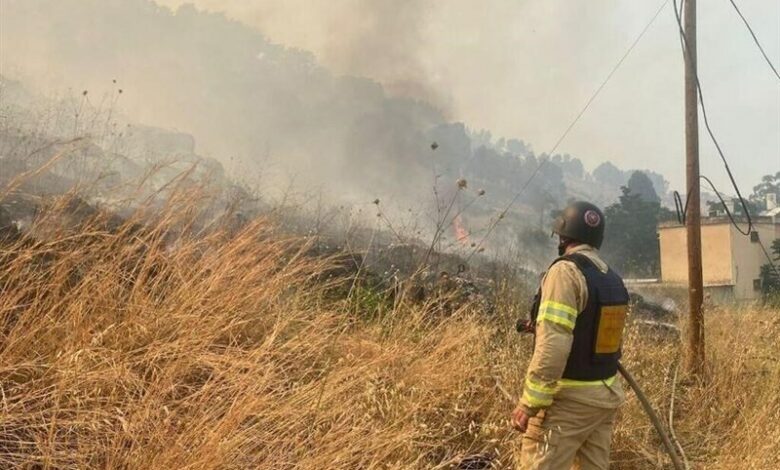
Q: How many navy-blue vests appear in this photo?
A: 1